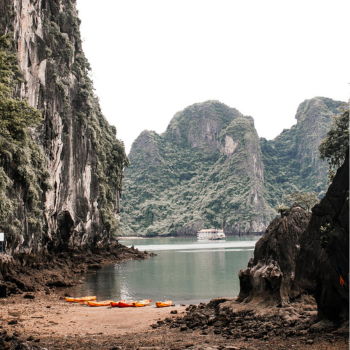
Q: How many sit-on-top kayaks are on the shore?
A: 6